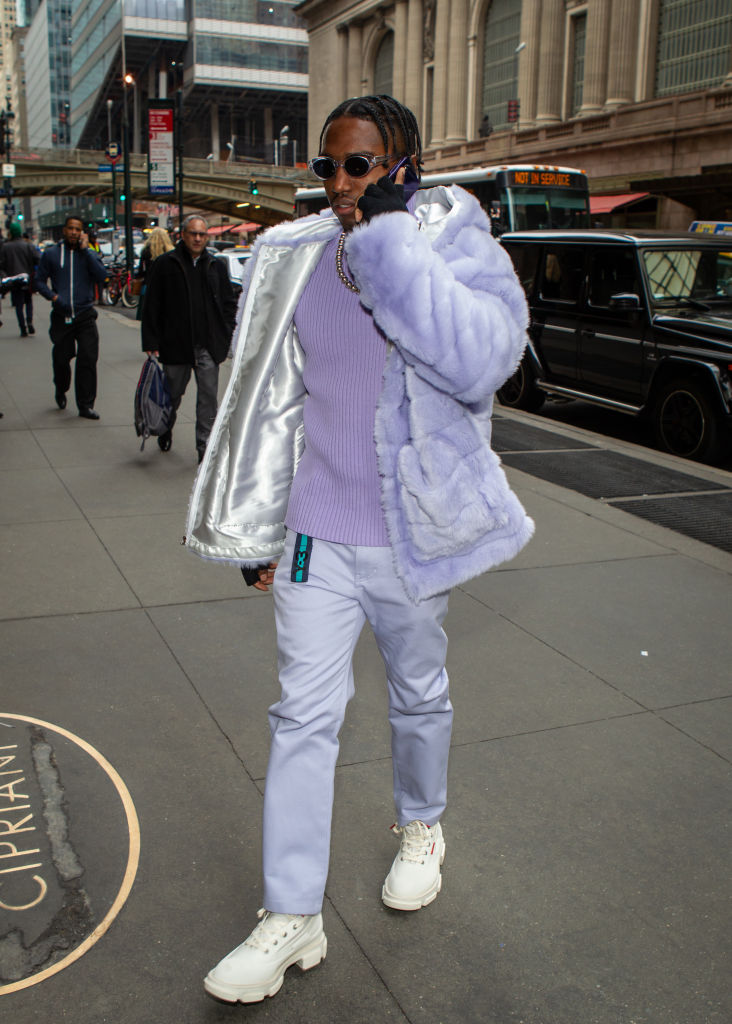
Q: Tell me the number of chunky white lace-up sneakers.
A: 2